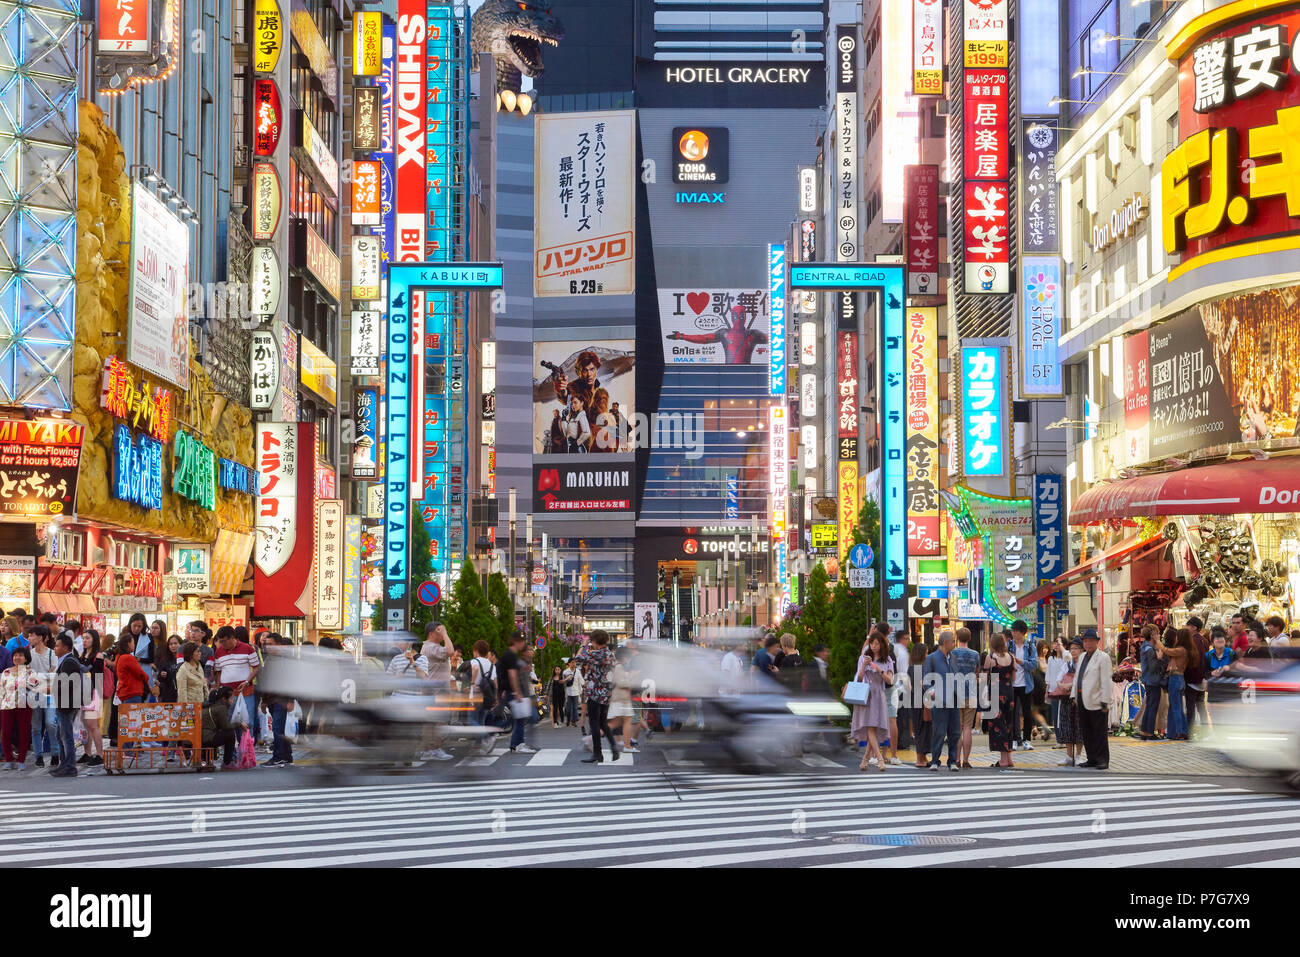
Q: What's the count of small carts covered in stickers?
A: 1